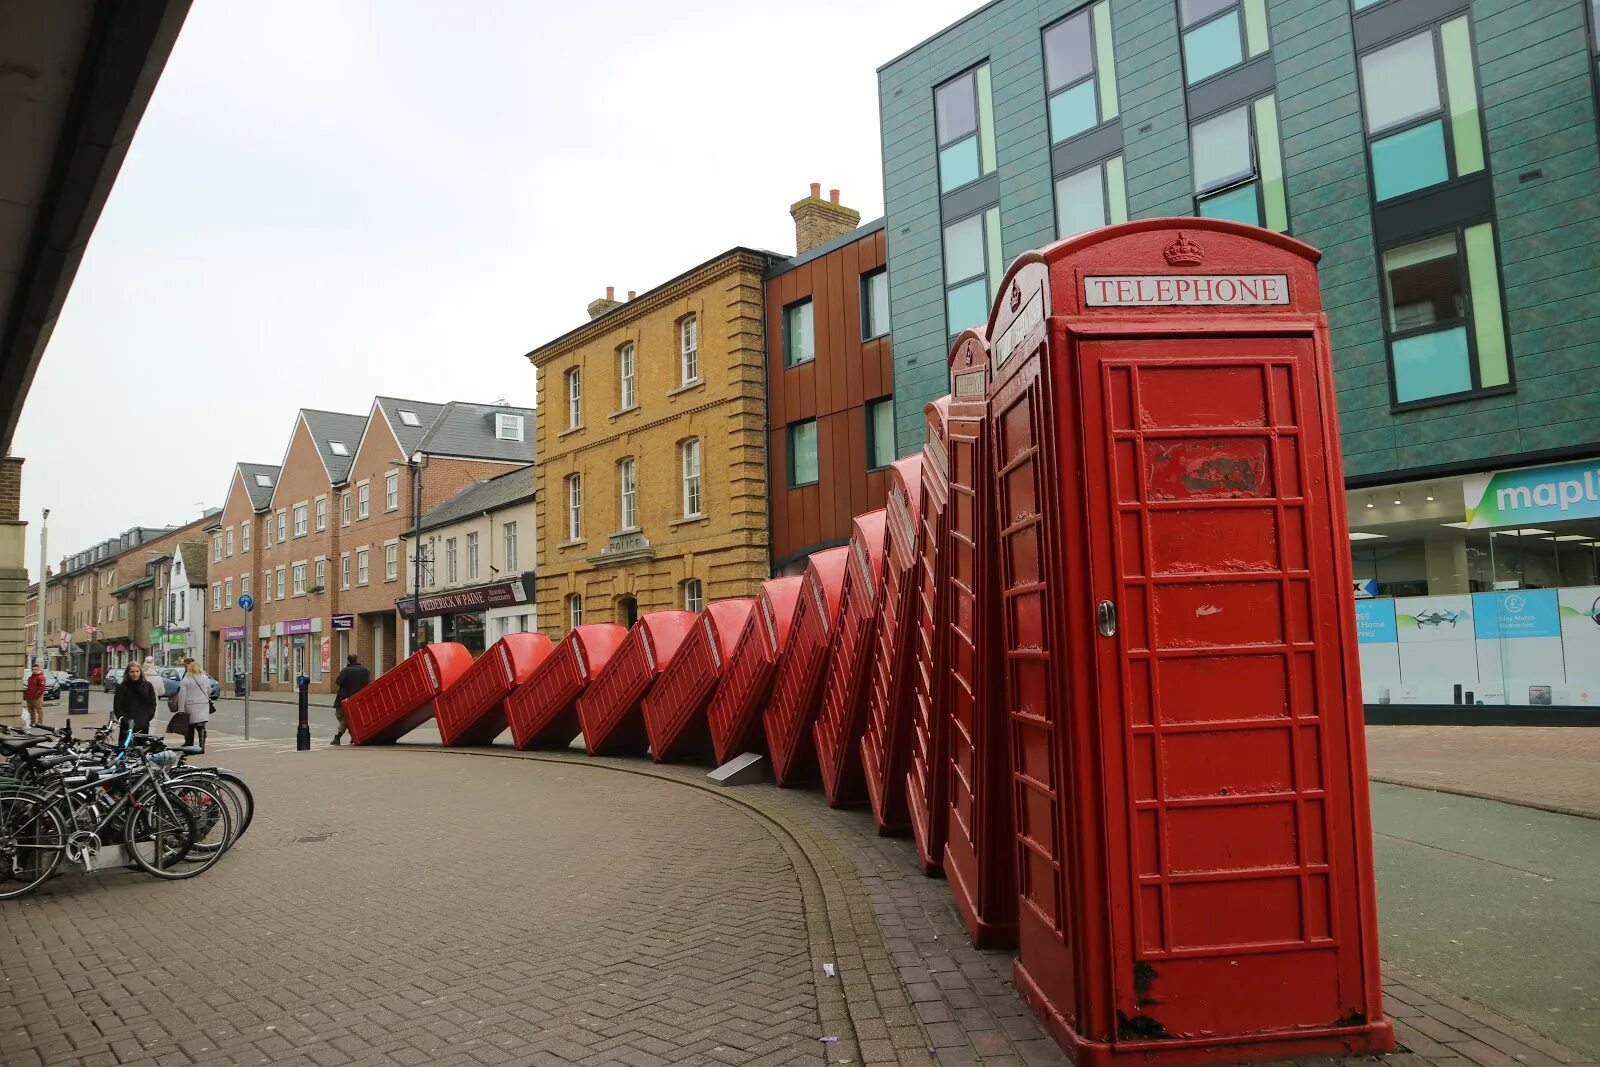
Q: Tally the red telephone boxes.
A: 12